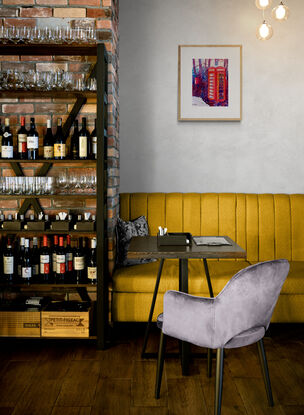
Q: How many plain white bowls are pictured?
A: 0